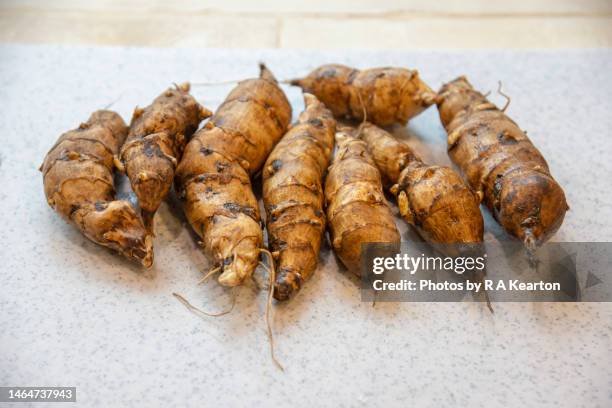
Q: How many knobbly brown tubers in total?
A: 8